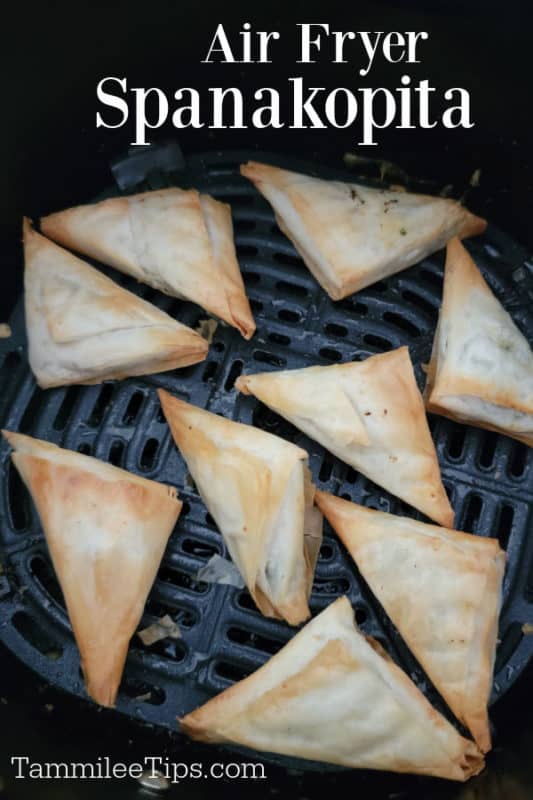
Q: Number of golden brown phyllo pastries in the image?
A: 9